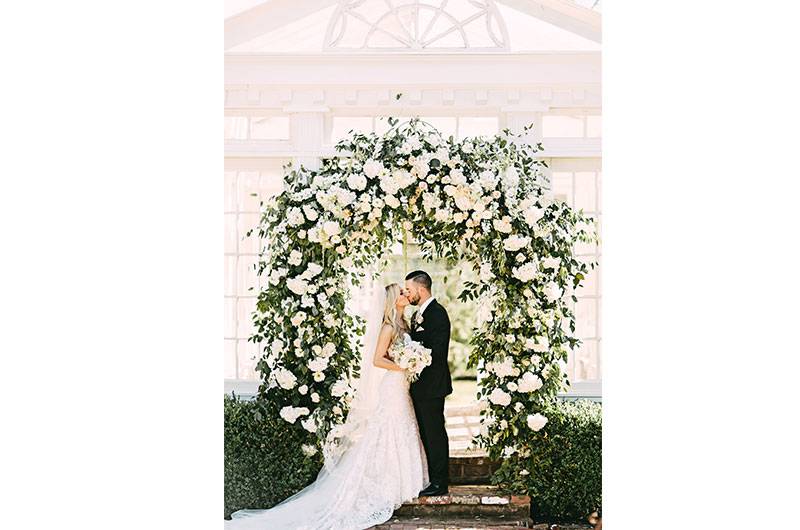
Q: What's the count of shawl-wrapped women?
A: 0